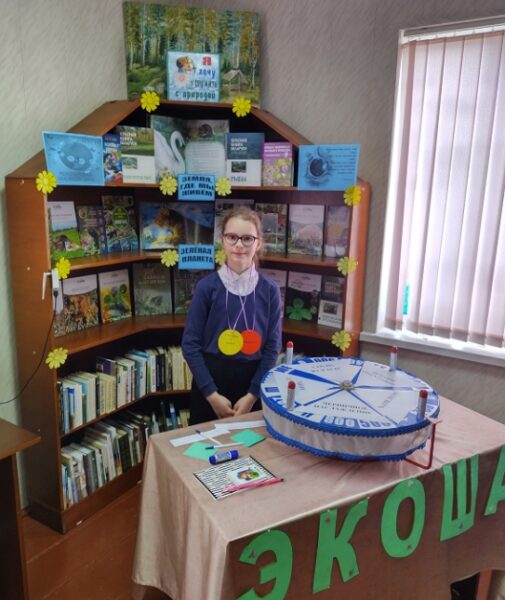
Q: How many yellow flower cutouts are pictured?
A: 12